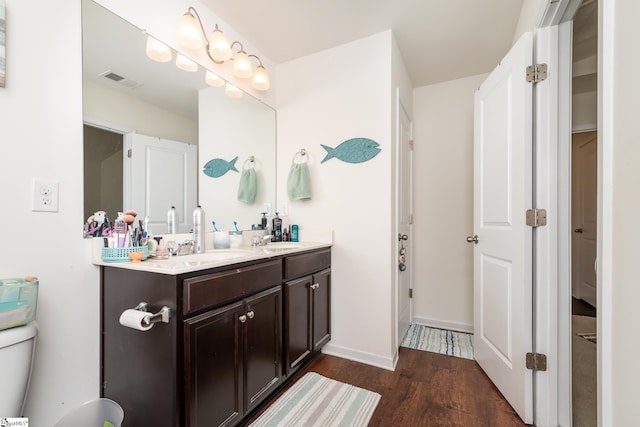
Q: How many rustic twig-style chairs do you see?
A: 0